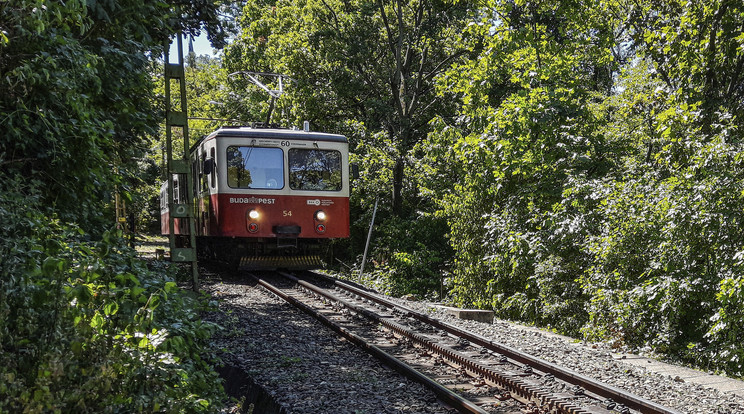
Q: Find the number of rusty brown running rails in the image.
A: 2